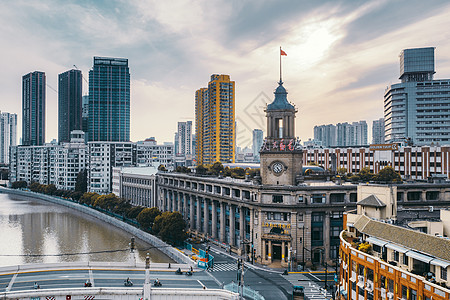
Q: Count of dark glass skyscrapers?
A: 3